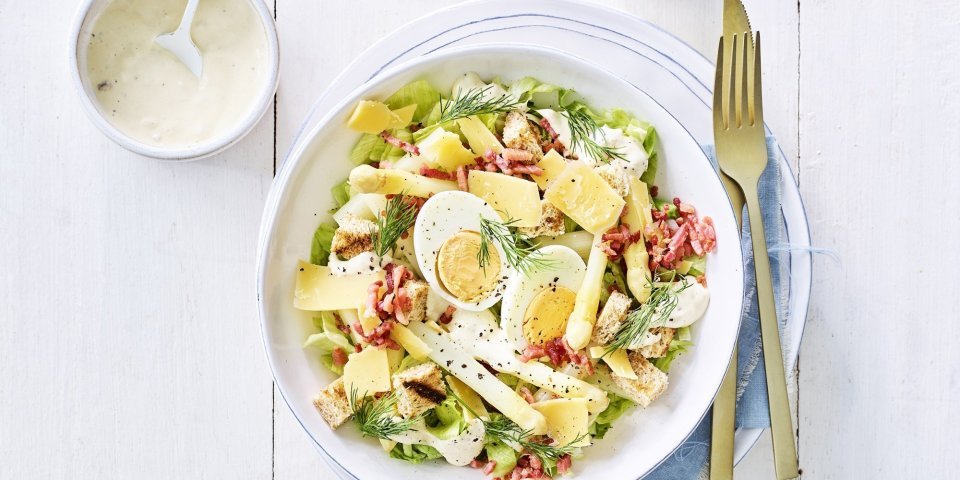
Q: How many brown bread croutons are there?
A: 10